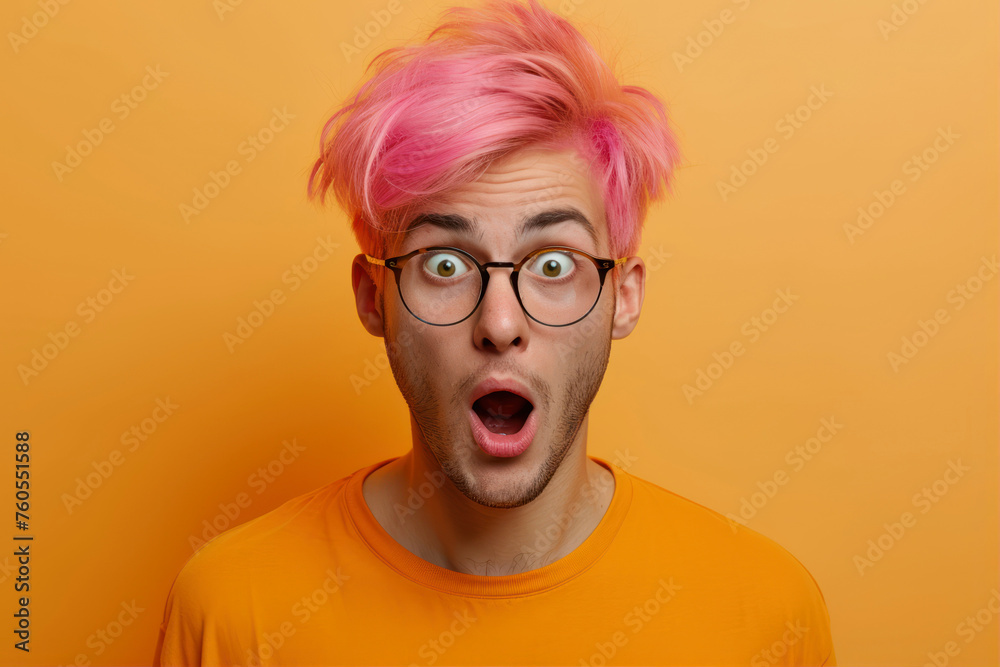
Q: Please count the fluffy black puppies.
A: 0